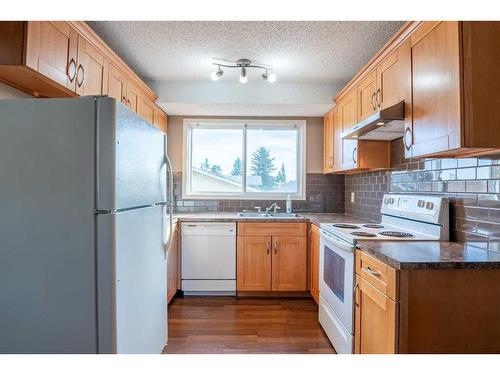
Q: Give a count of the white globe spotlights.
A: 3